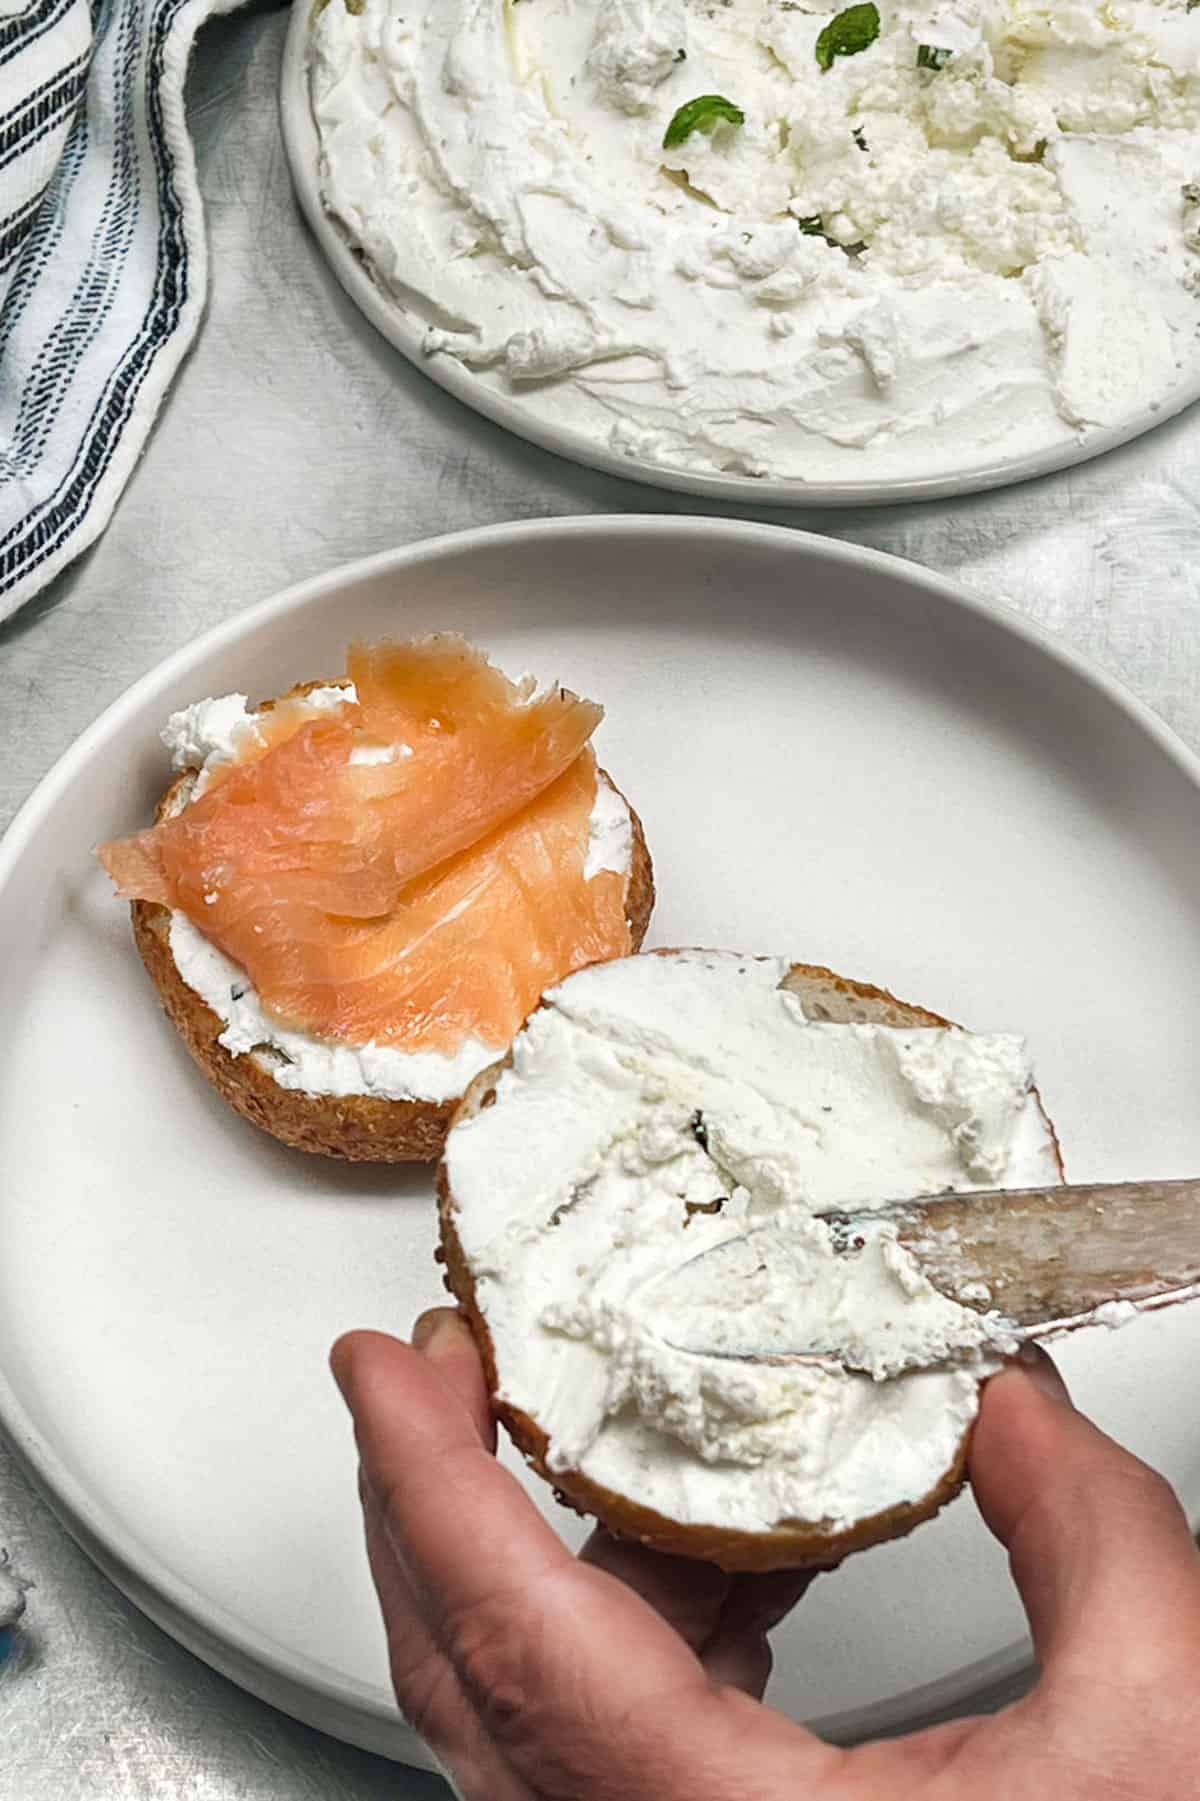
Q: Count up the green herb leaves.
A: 2